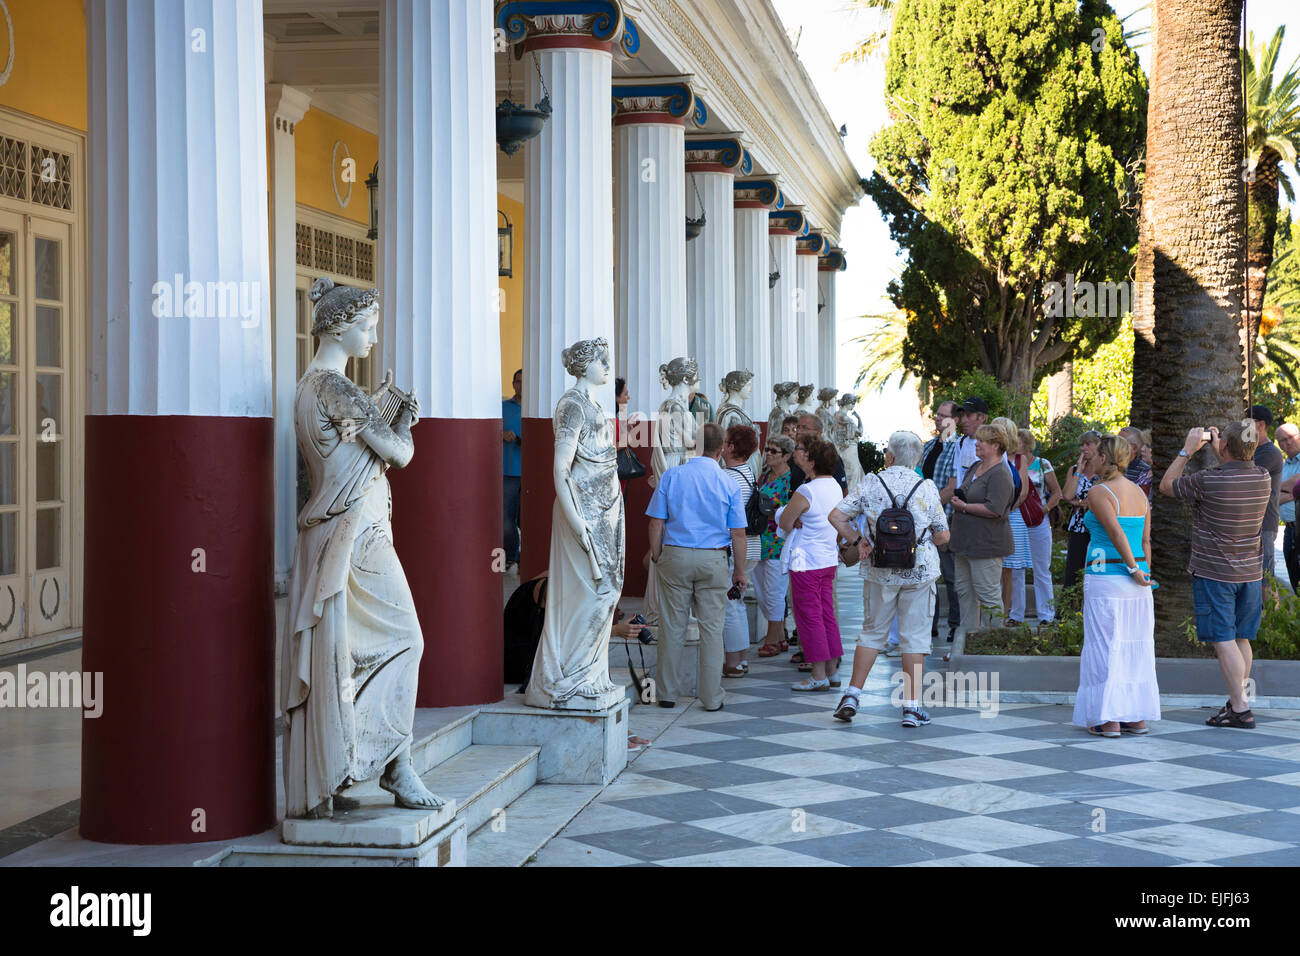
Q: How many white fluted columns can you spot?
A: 9